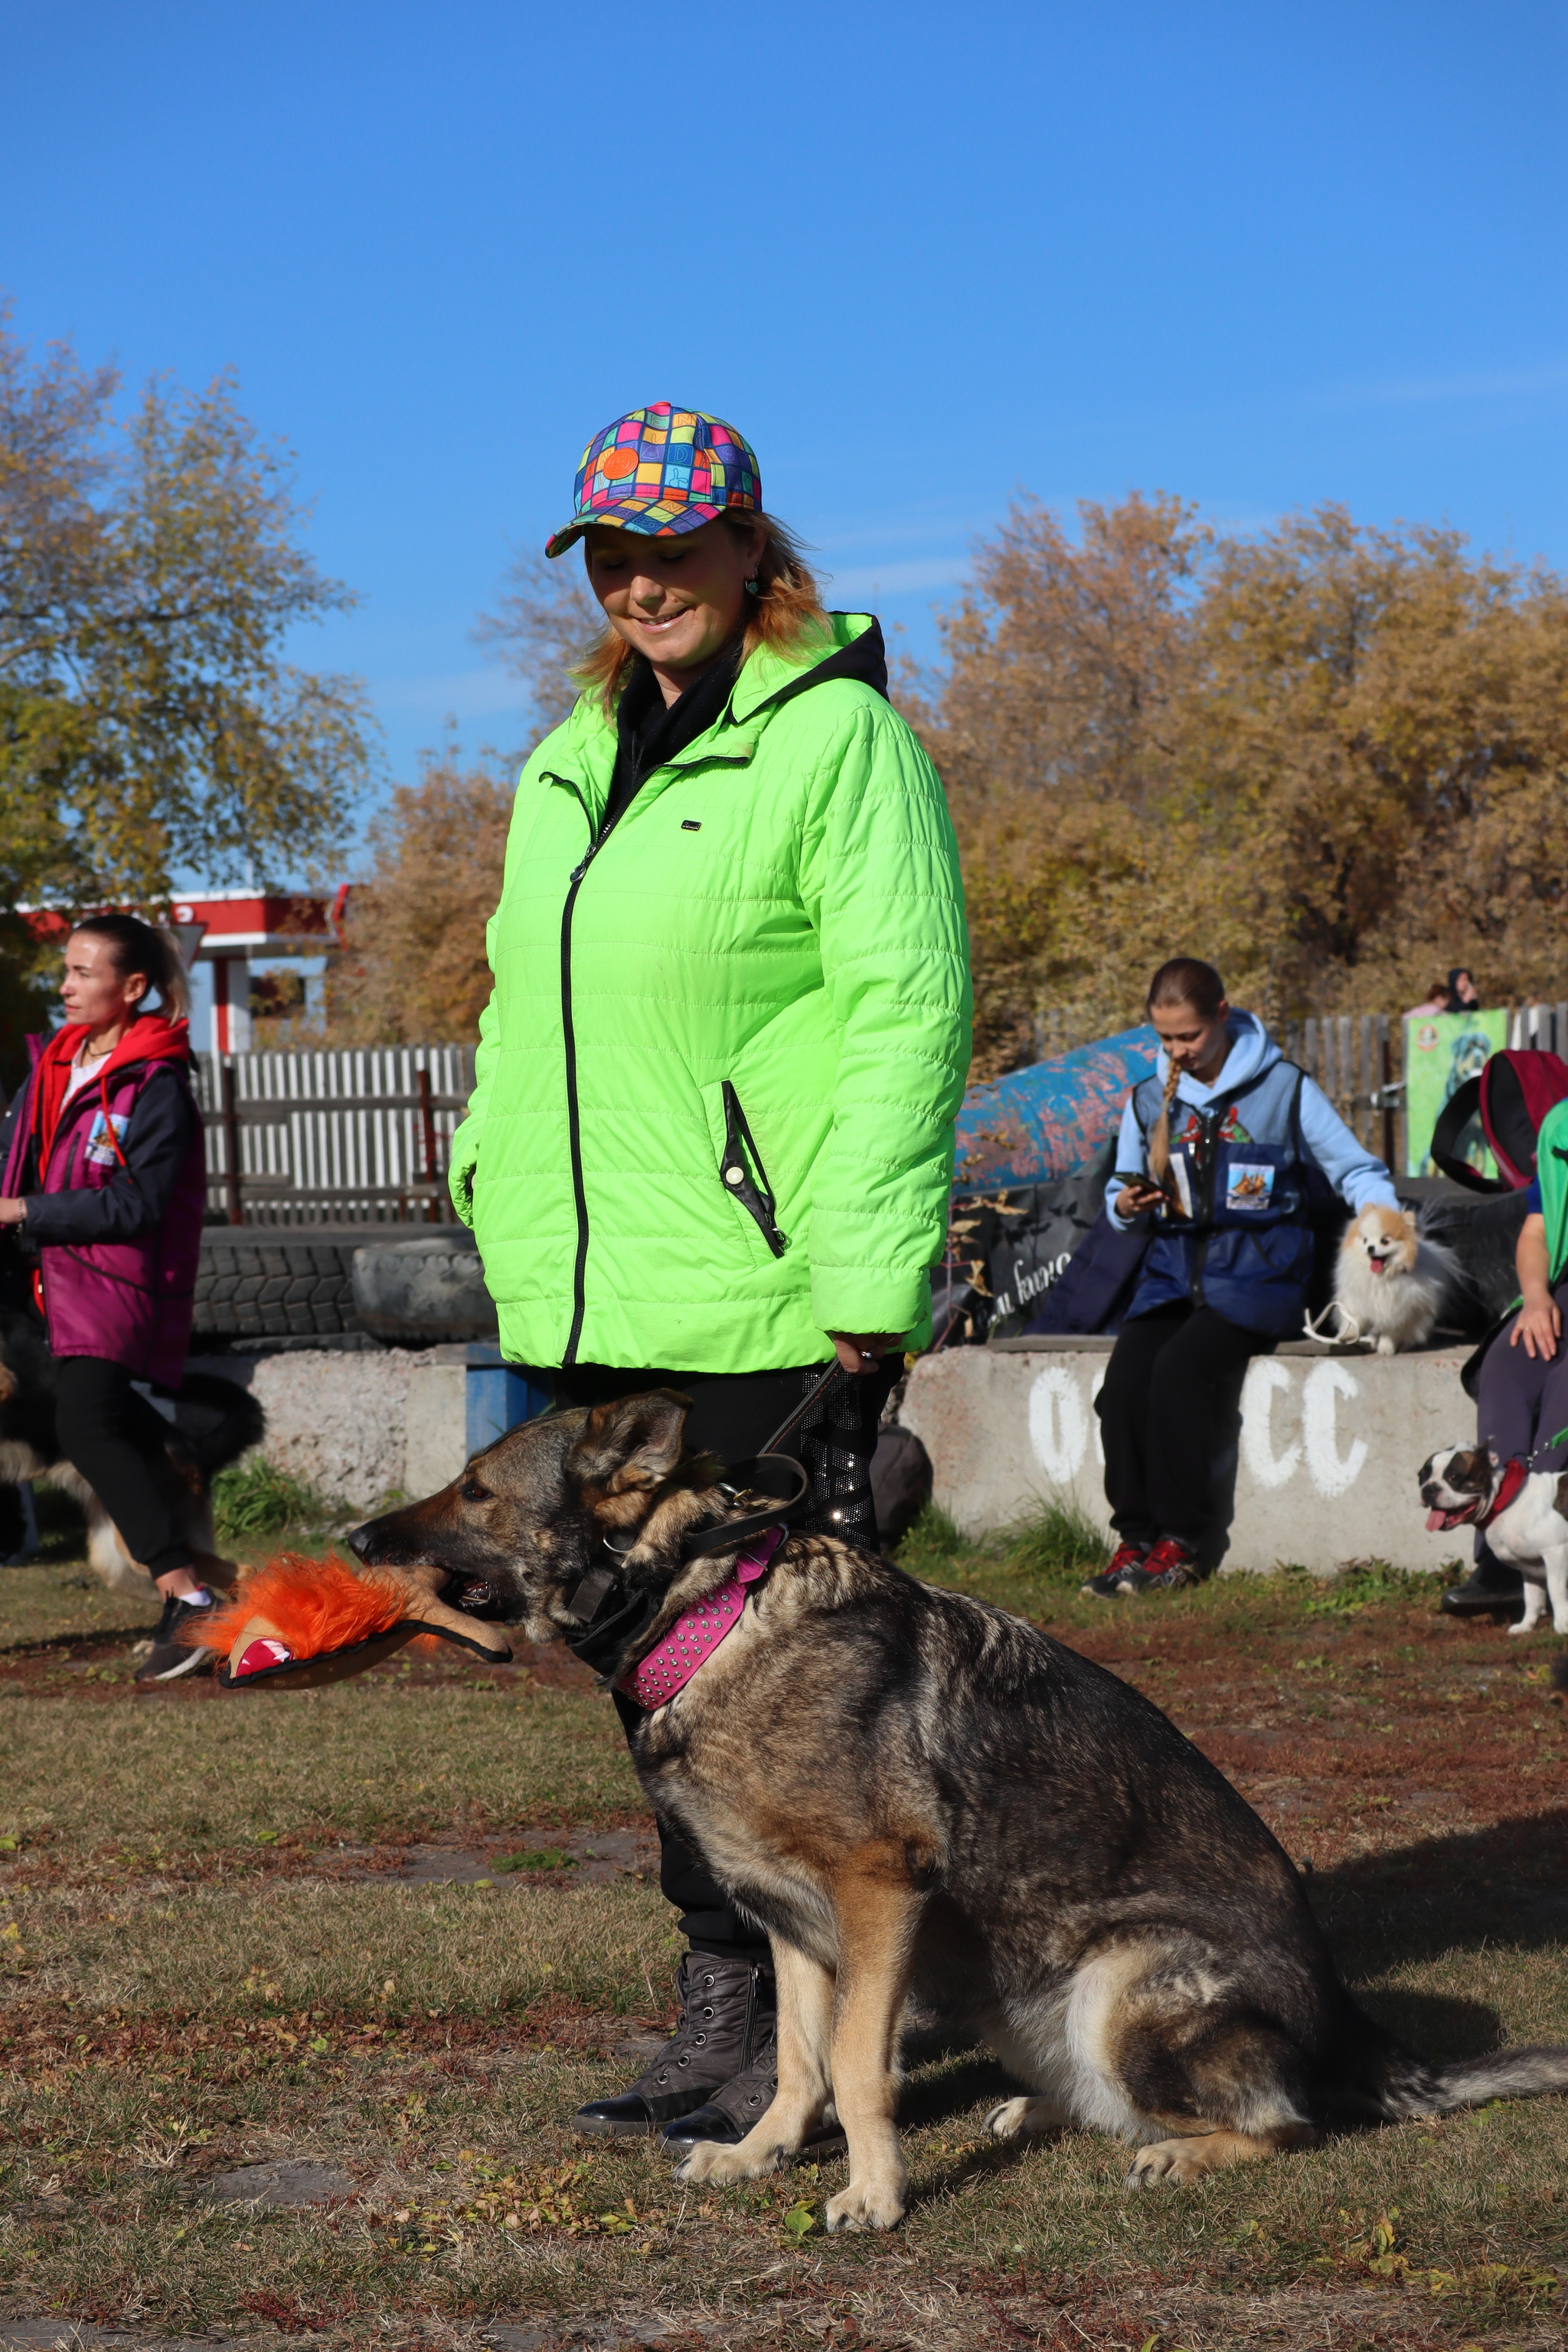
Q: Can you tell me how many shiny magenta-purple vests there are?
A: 1